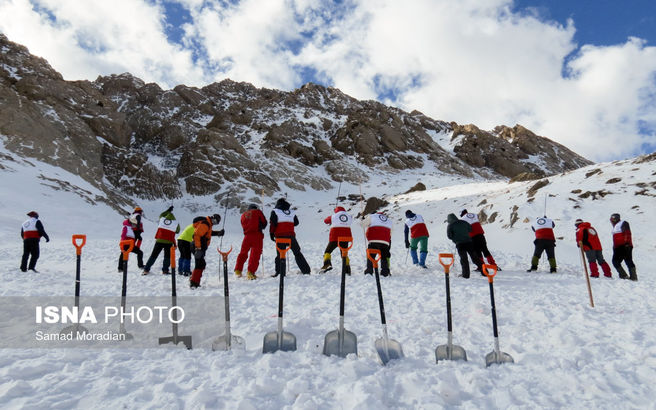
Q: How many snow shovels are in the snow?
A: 9